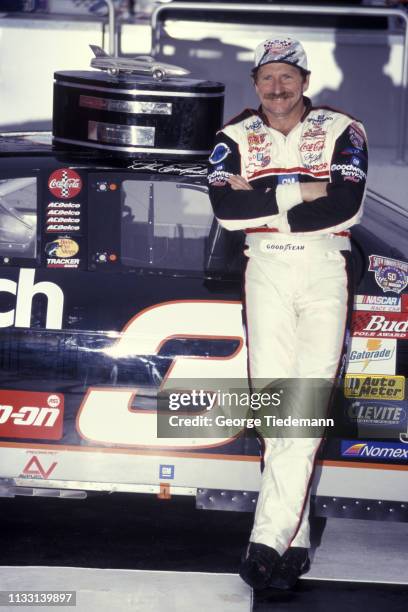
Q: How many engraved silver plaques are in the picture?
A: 2